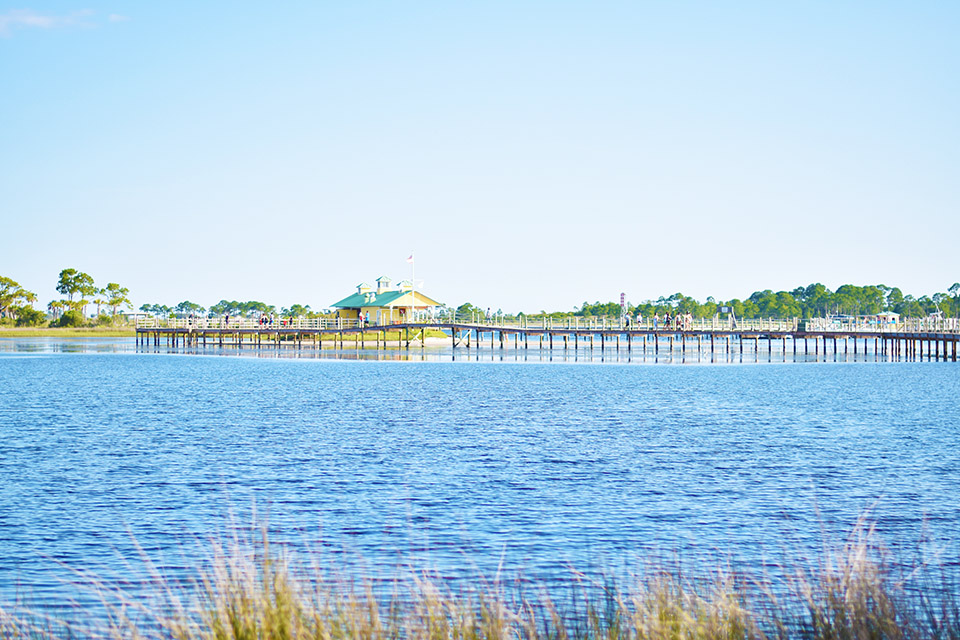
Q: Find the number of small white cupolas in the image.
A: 3